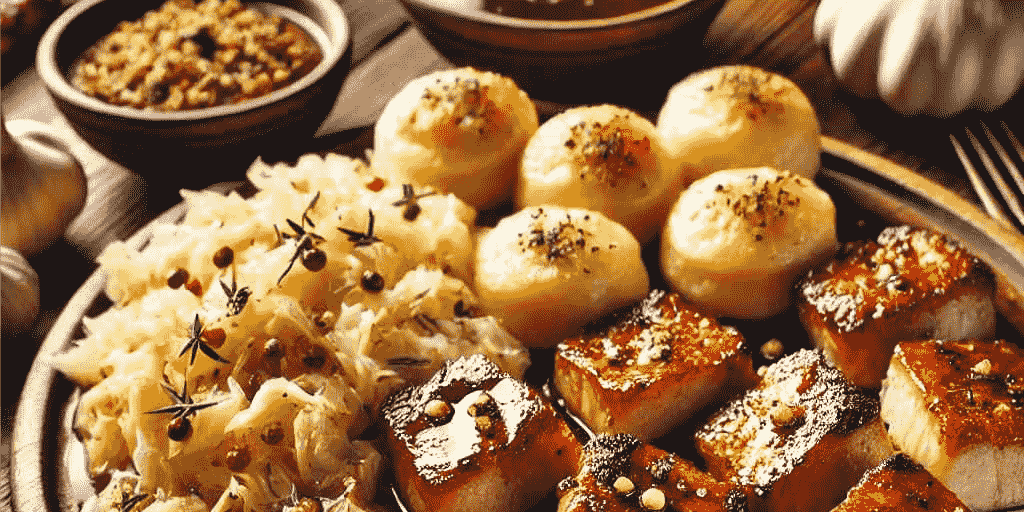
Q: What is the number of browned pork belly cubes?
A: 7